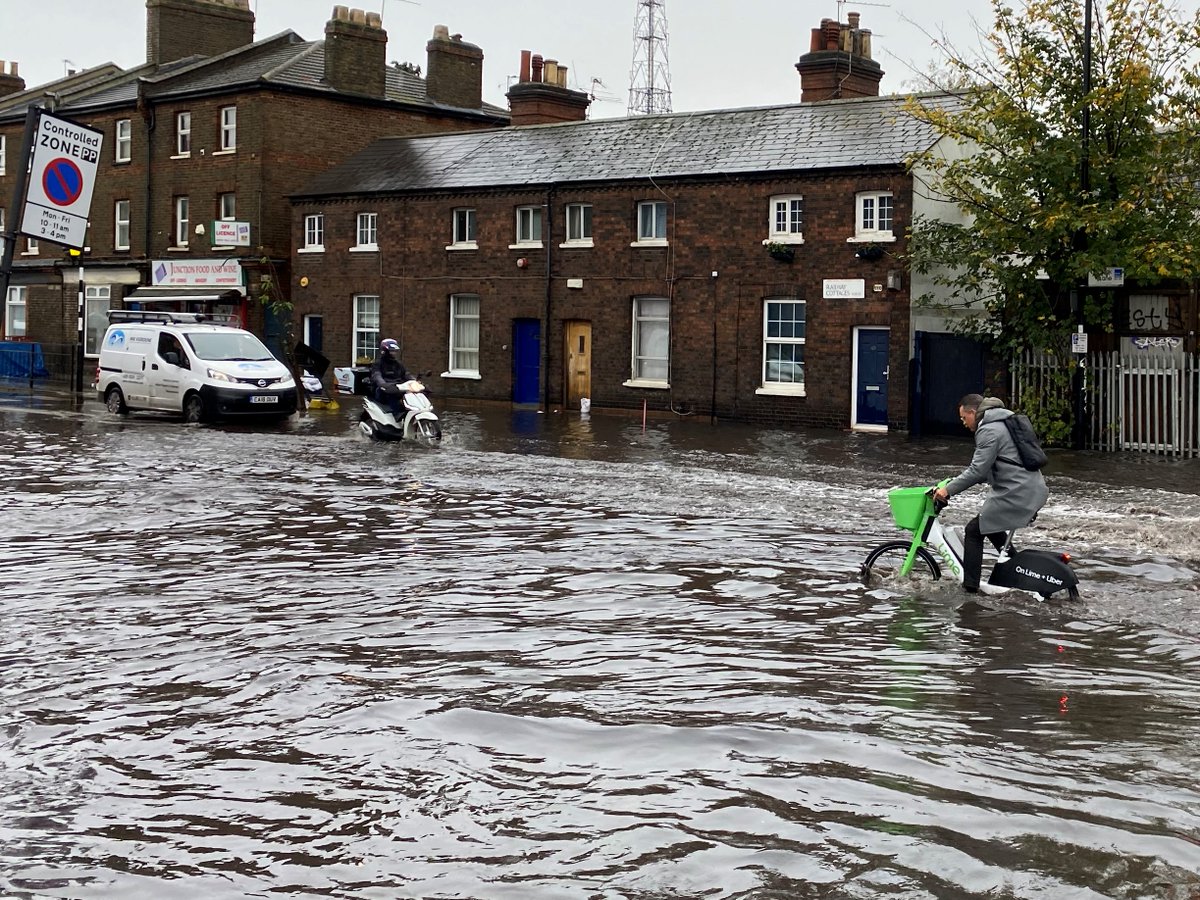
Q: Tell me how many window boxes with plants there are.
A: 2